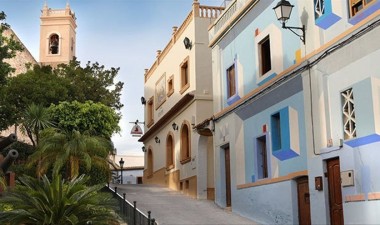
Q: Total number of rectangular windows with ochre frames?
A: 3